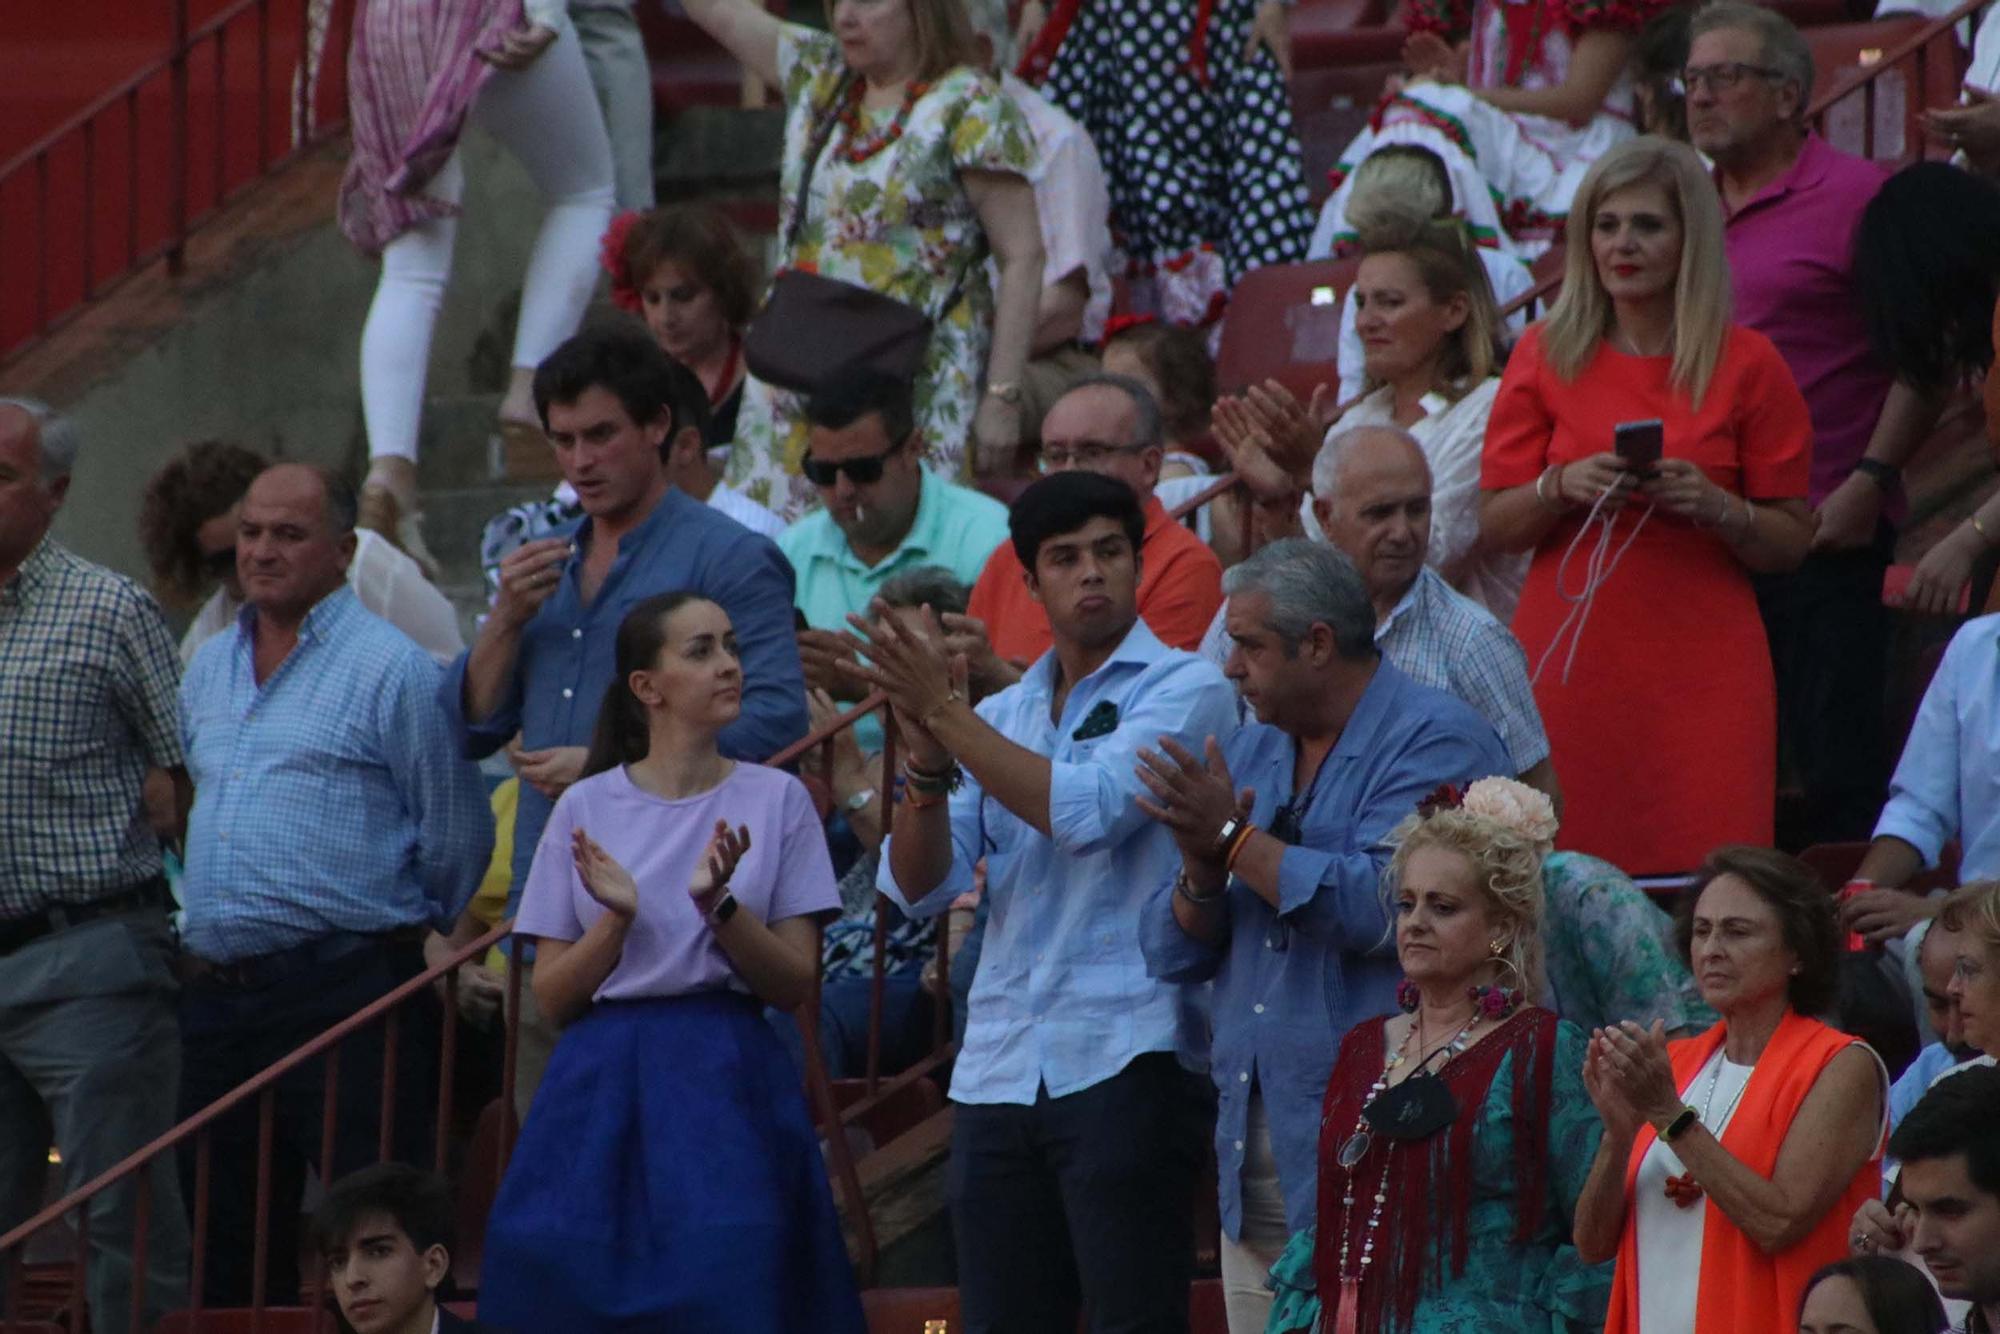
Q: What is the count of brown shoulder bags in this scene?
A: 1